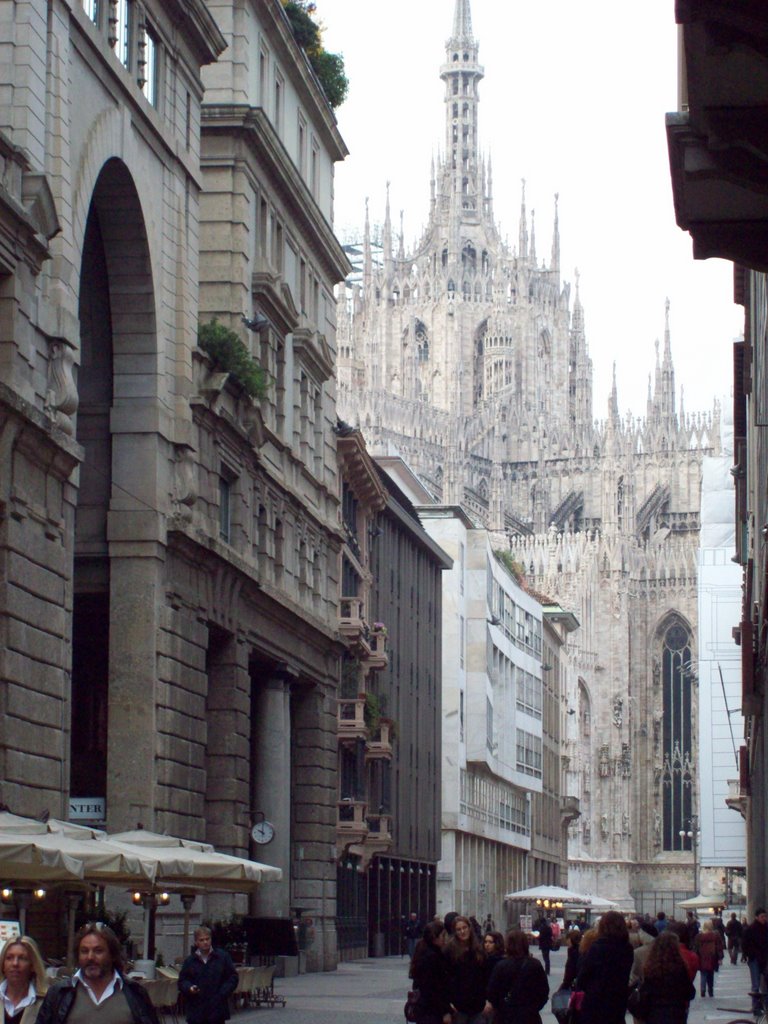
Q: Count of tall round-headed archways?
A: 1